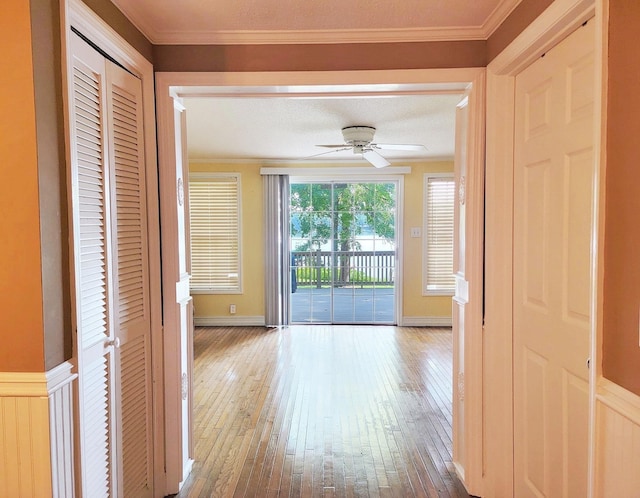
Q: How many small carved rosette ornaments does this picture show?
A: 4